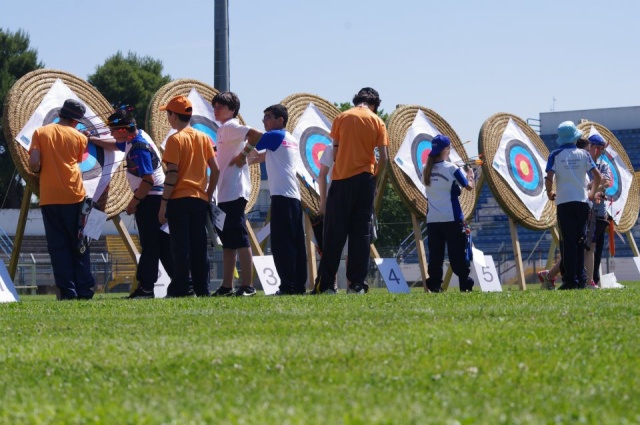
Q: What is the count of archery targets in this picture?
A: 6